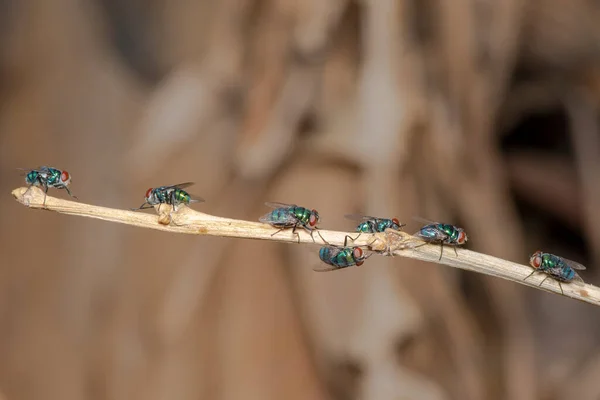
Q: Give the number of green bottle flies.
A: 7